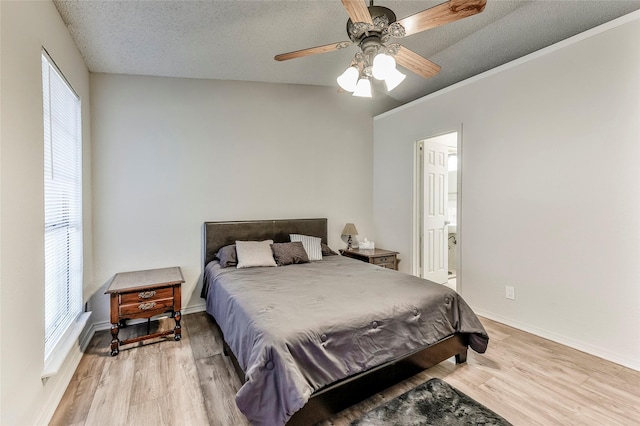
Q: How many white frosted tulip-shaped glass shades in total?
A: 4